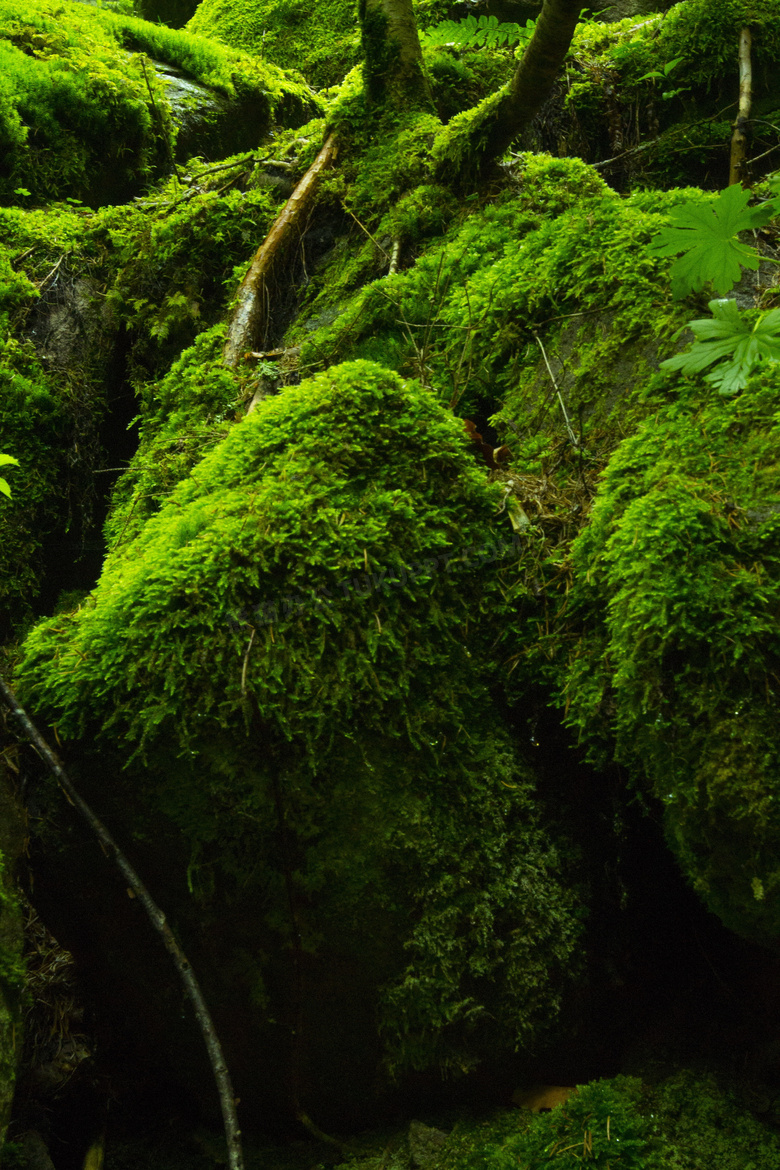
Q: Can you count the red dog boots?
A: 0